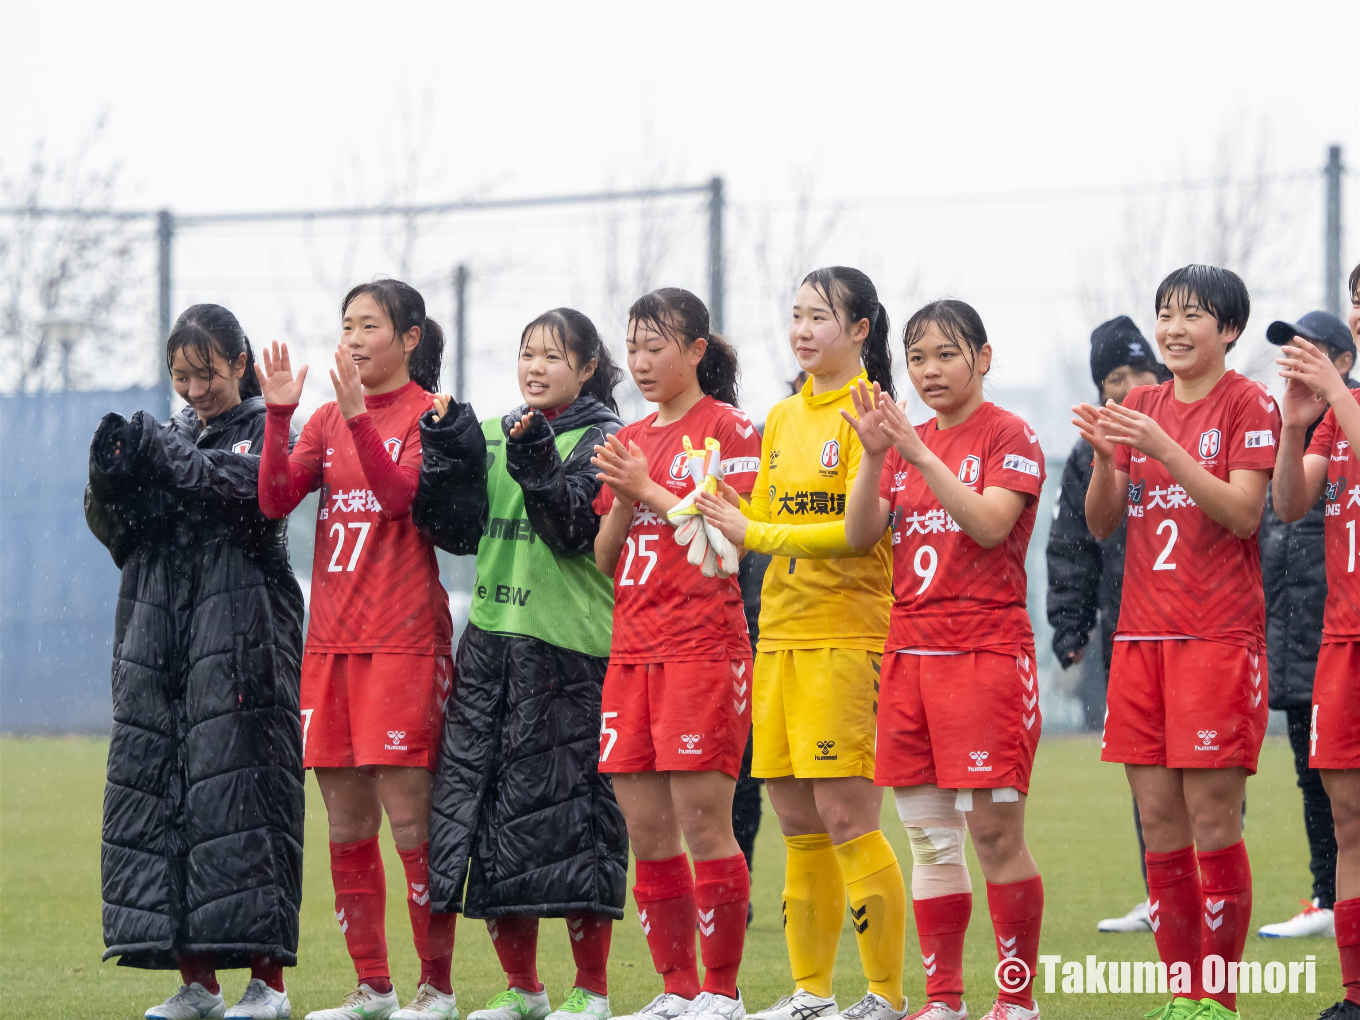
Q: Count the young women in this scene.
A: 8